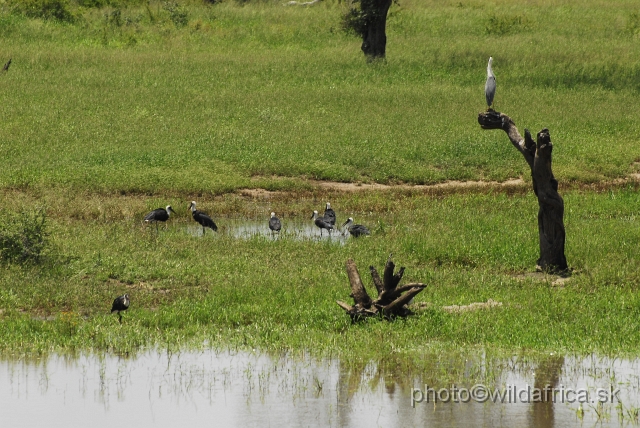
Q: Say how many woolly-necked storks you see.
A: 7